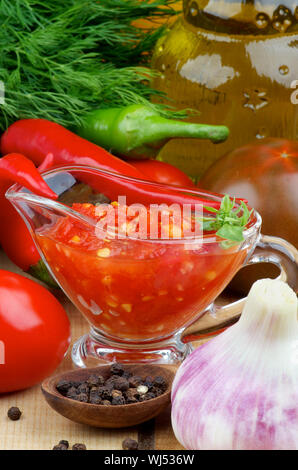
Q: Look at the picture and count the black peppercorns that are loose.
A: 5